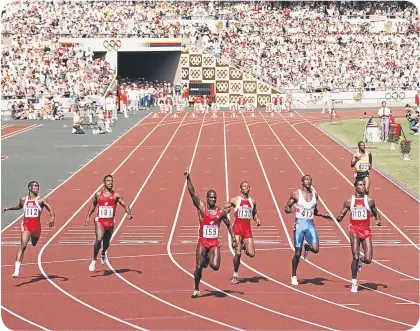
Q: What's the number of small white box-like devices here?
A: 8